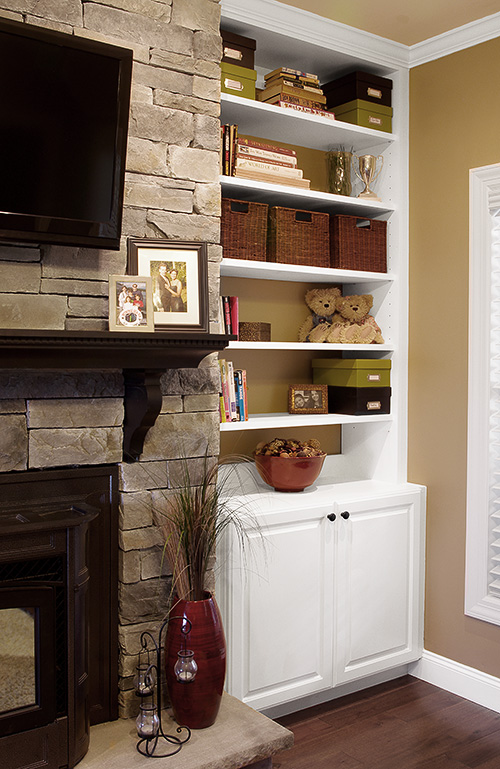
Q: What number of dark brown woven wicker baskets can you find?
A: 3